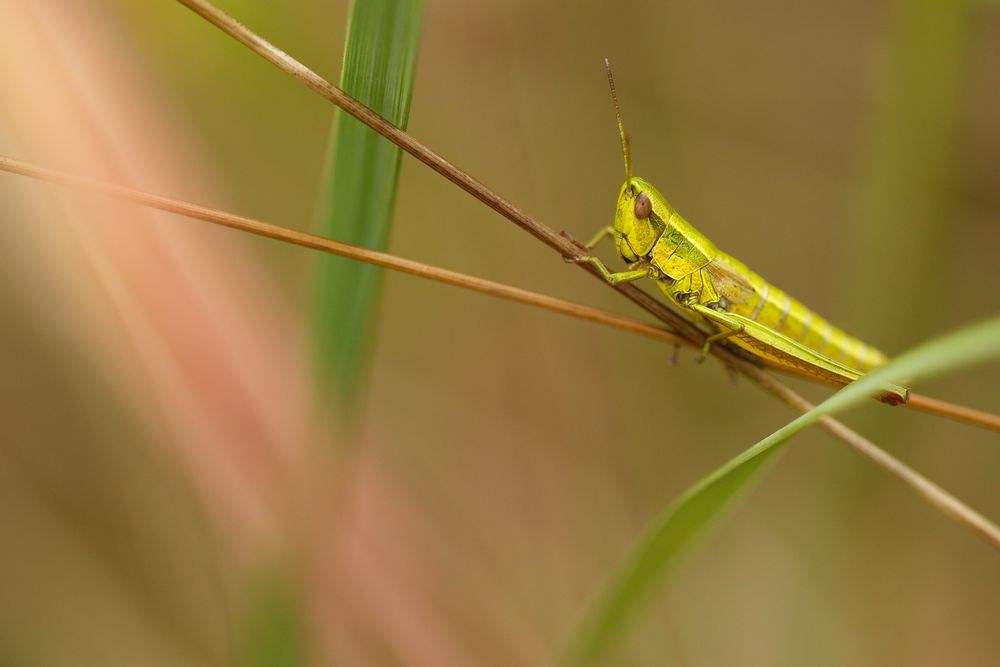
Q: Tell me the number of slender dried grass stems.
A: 2